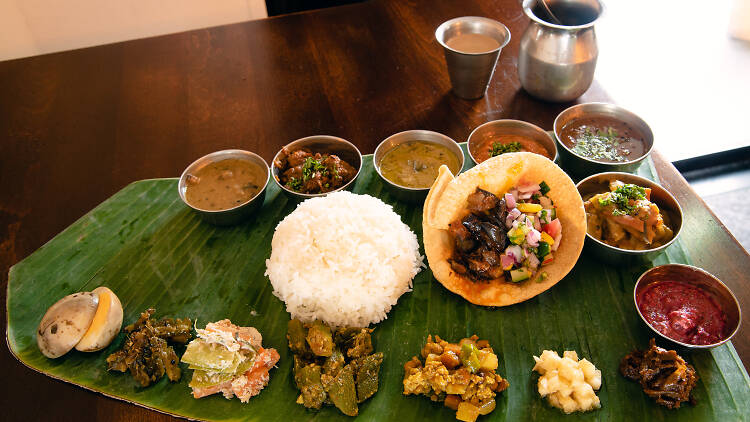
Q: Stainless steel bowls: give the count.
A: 7